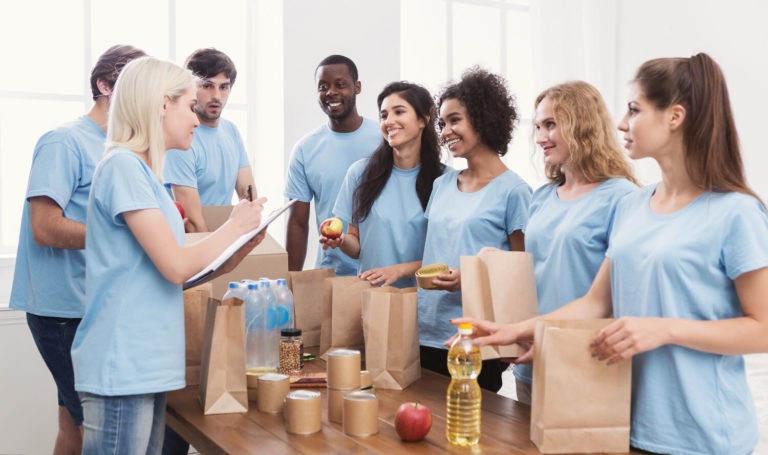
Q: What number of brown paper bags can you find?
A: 7